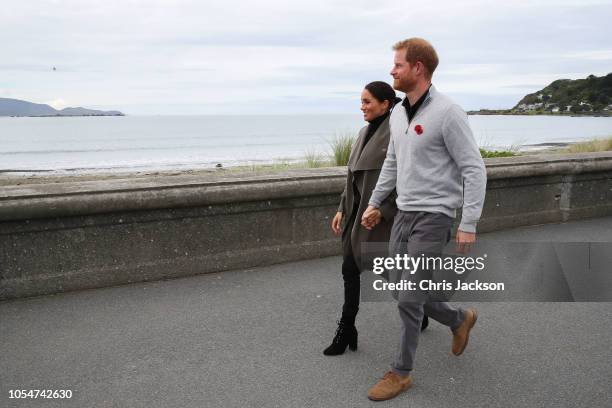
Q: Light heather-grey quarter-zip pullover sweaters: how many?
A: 1